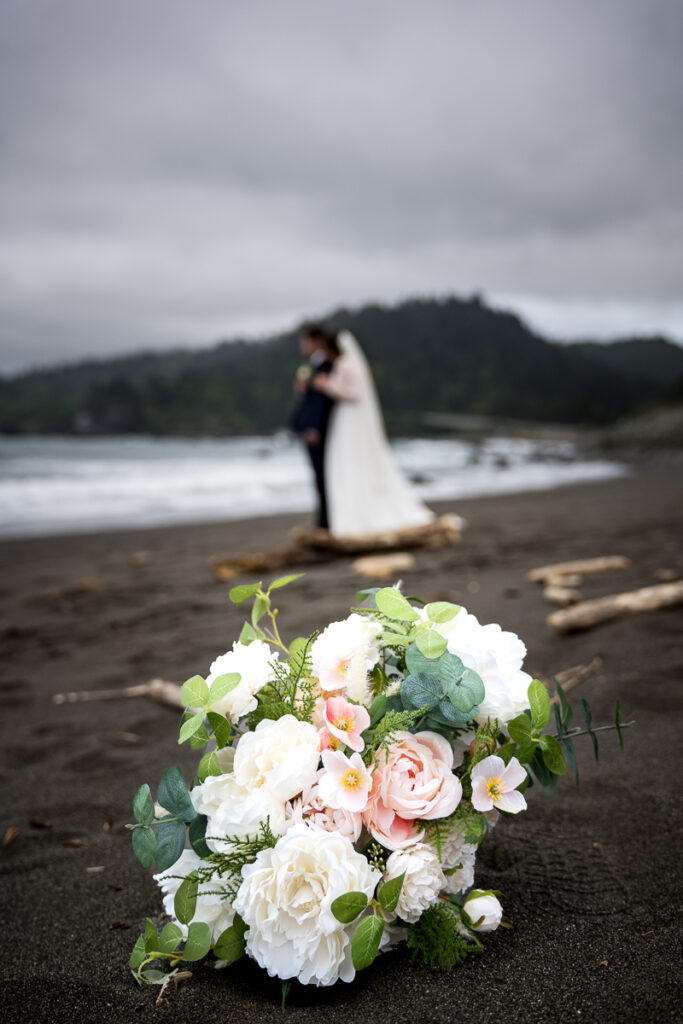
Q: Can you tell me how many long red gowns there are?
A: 0